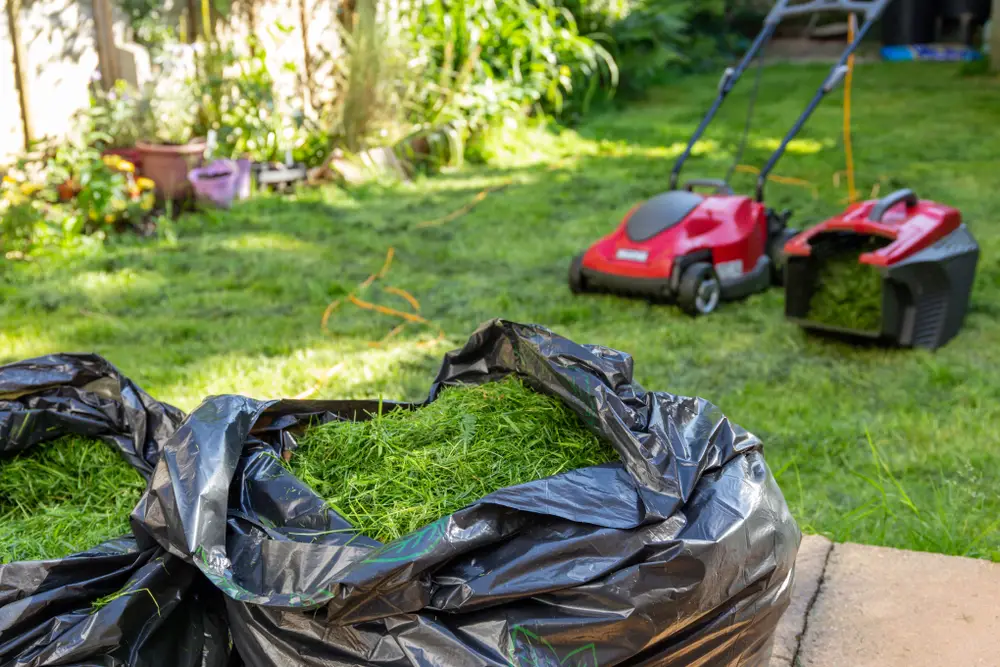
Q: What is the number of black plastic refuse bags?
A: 2